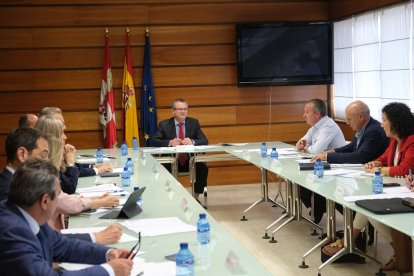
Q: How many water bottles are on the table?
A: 12